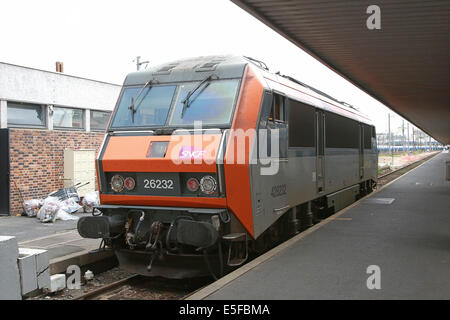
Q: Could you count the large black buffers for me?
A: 2